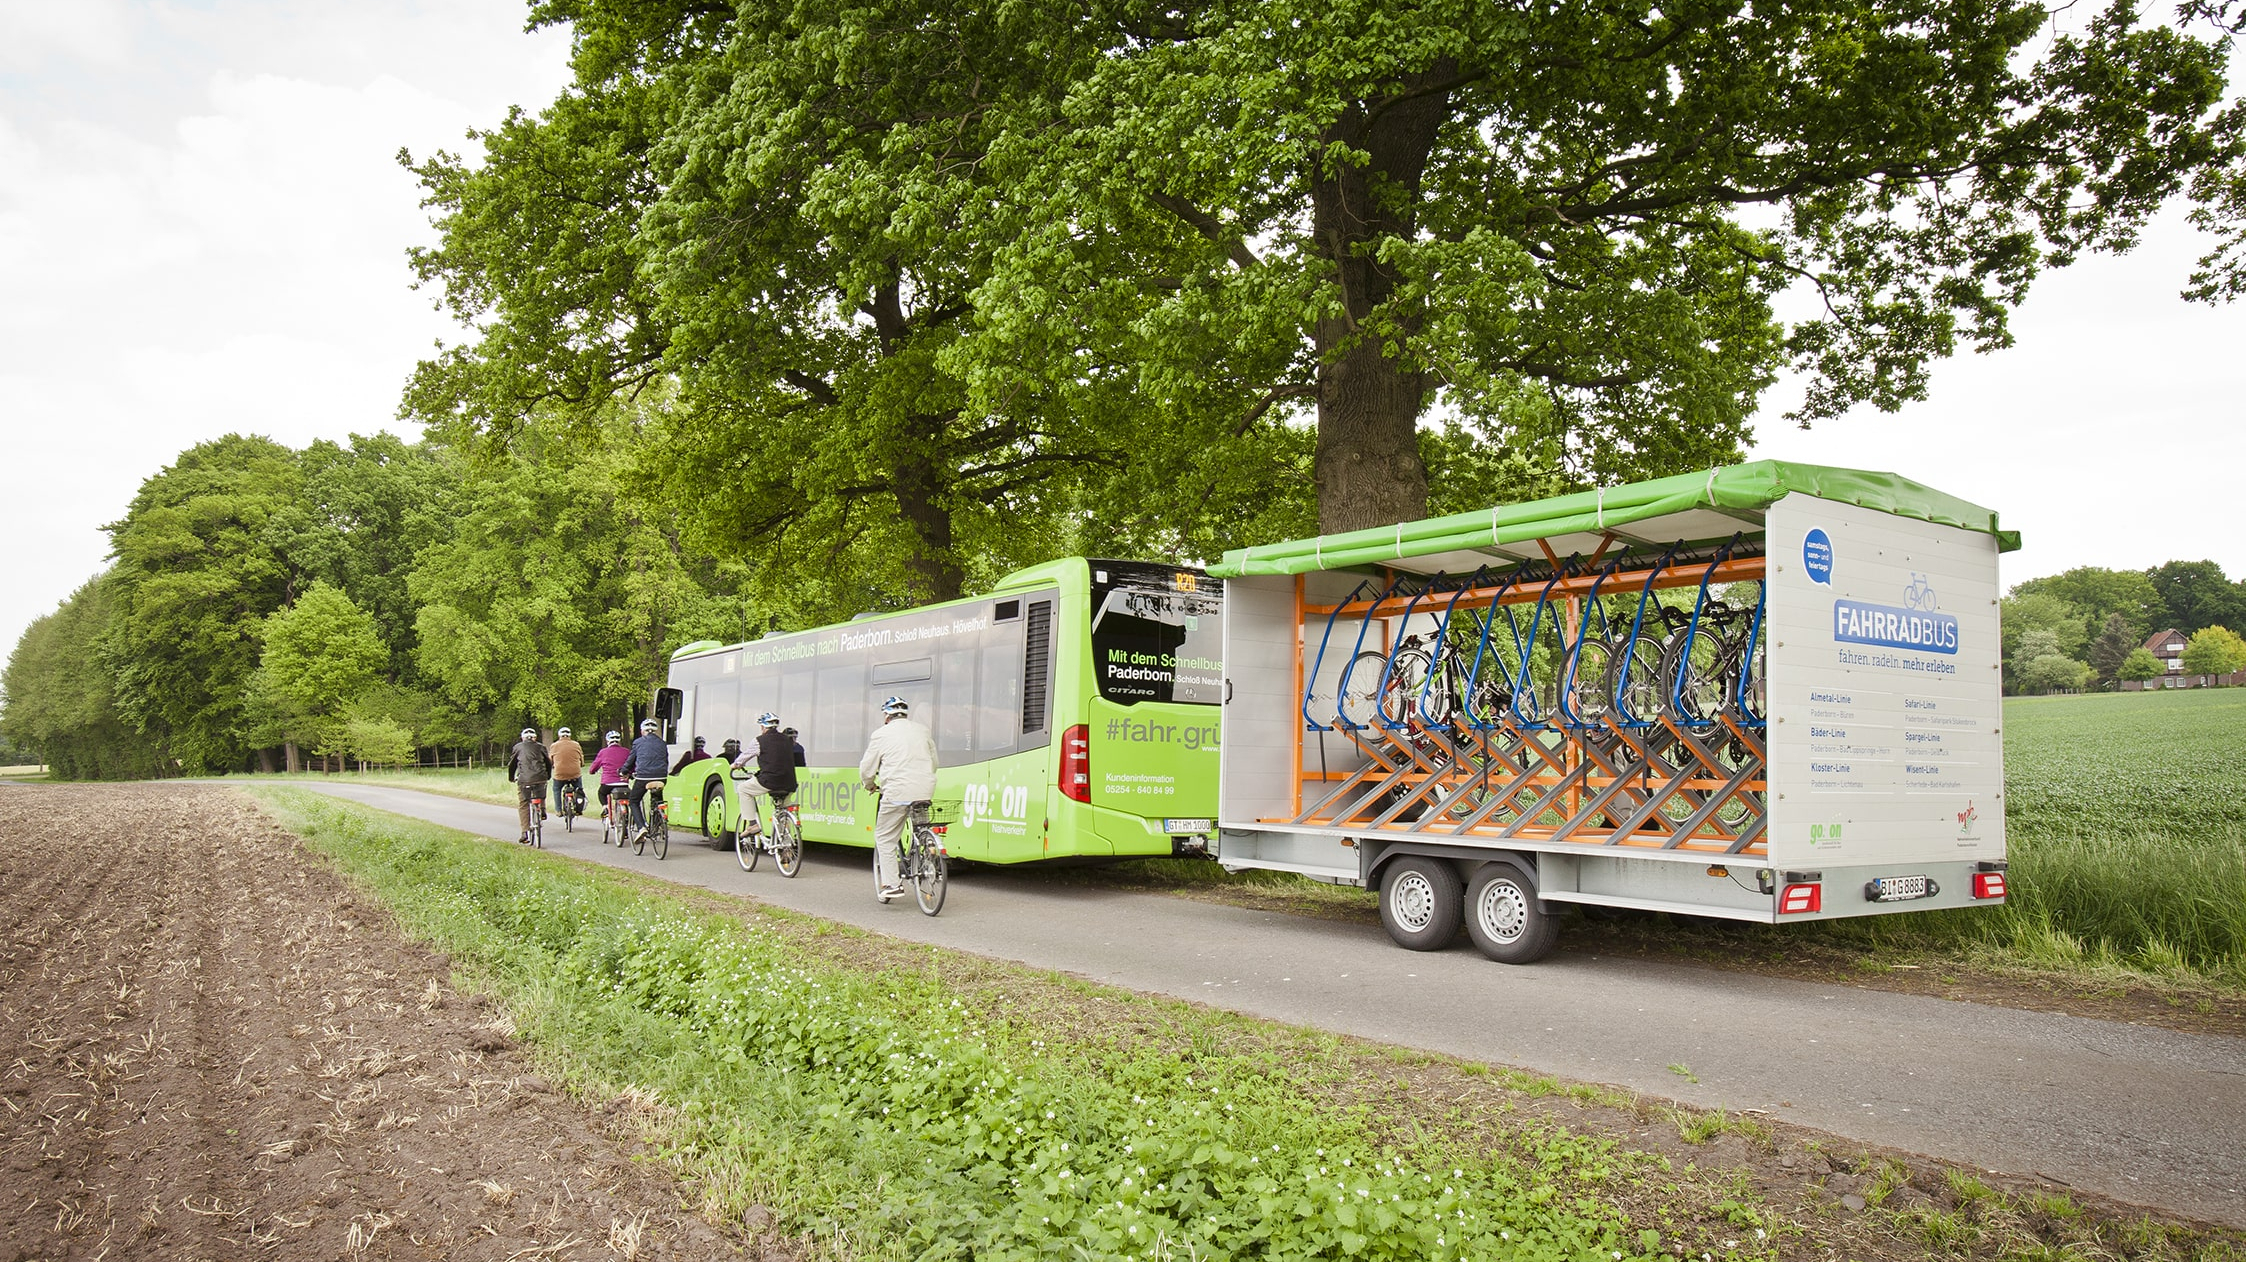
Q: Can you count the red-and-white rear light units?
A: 3